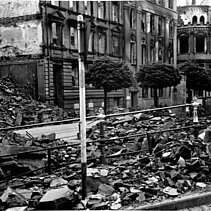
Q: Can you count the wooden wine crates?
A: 0